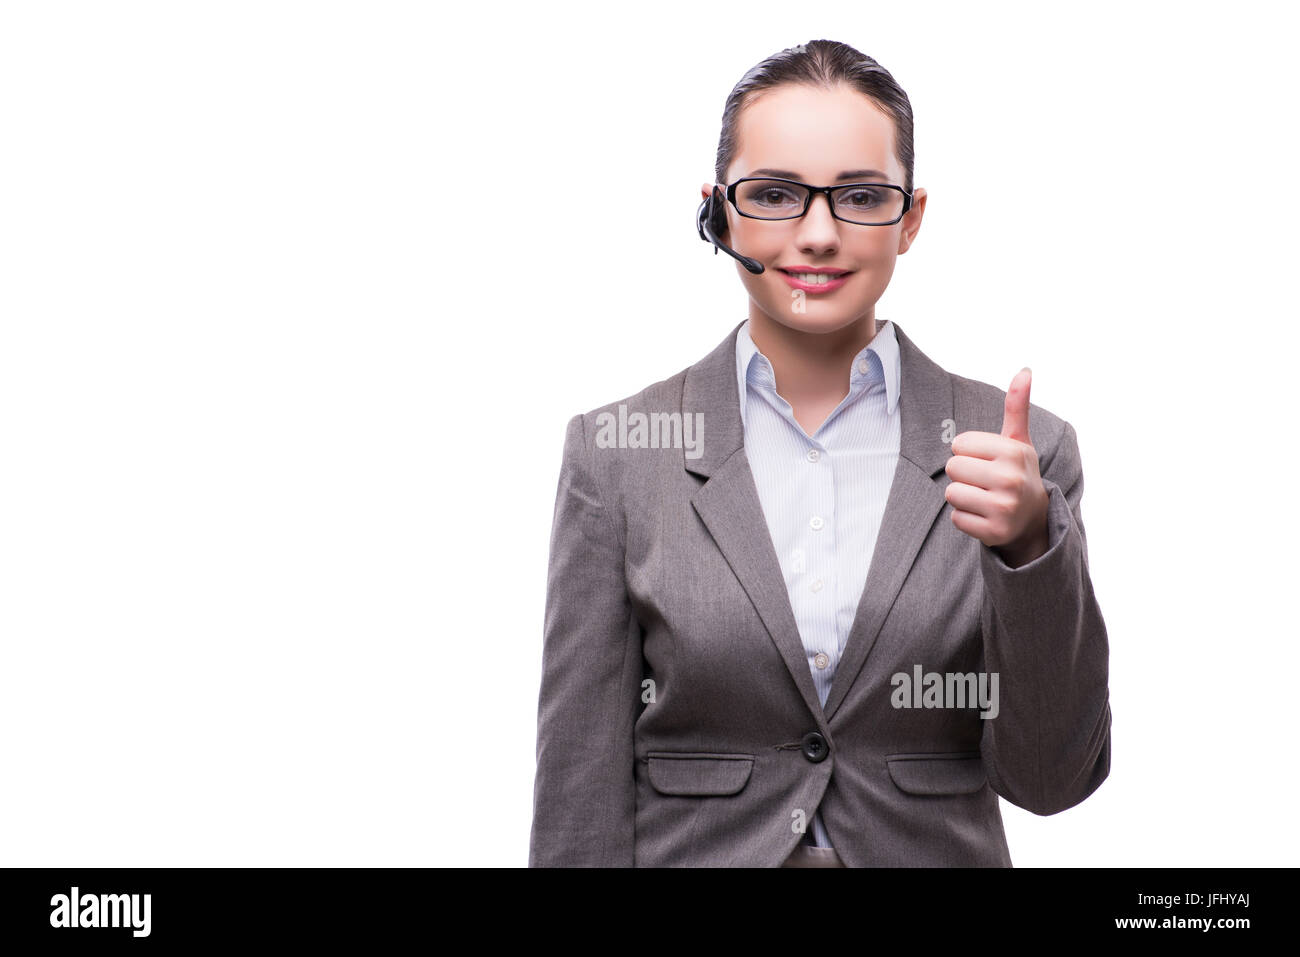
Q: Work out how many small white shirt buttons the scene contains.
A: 5